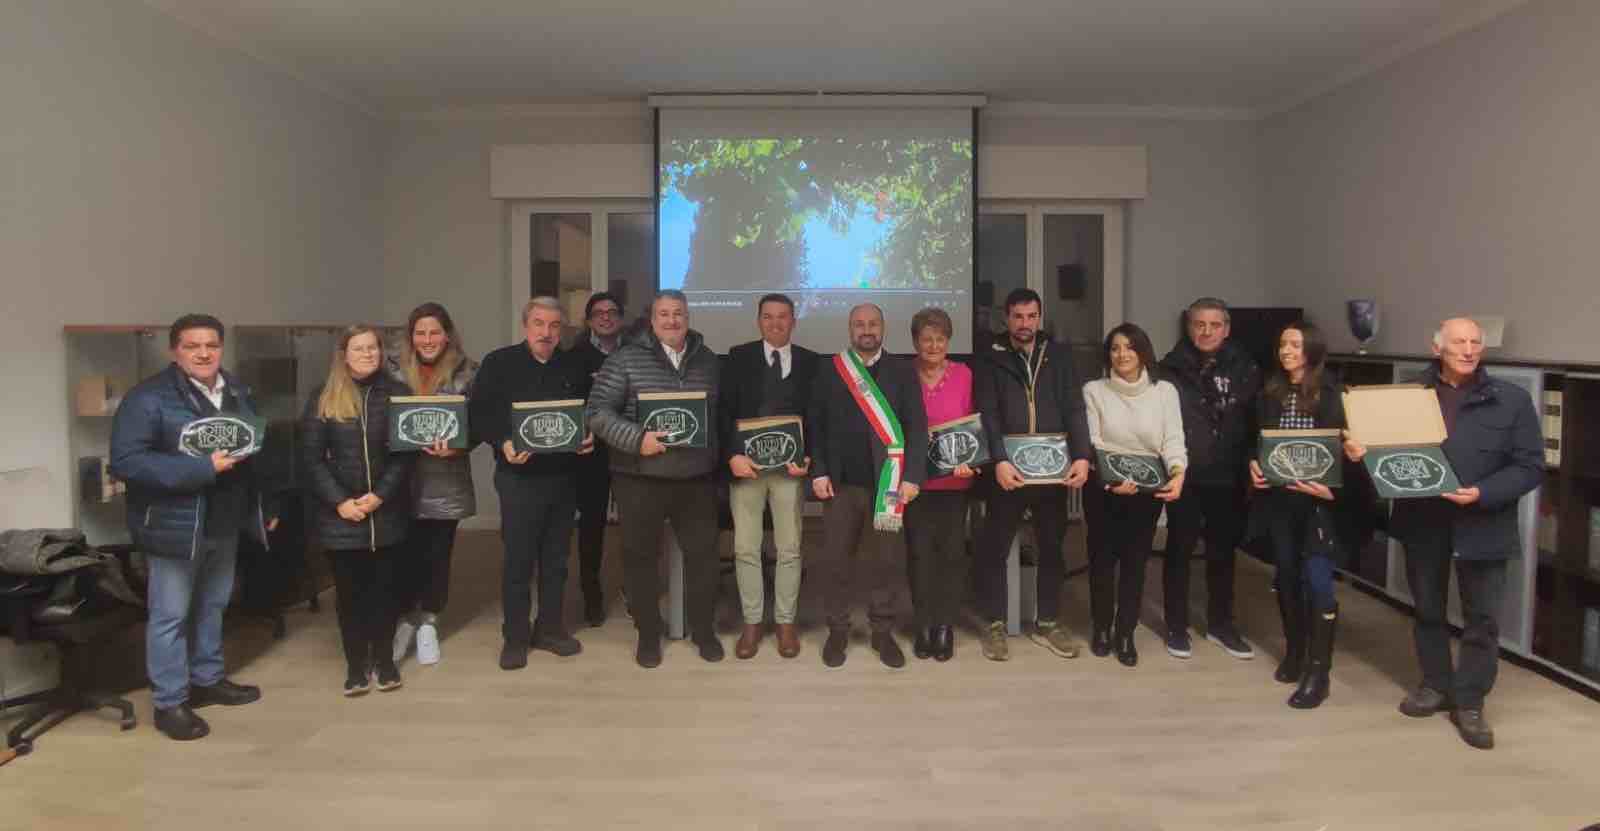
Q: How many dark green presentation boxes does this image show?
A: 10